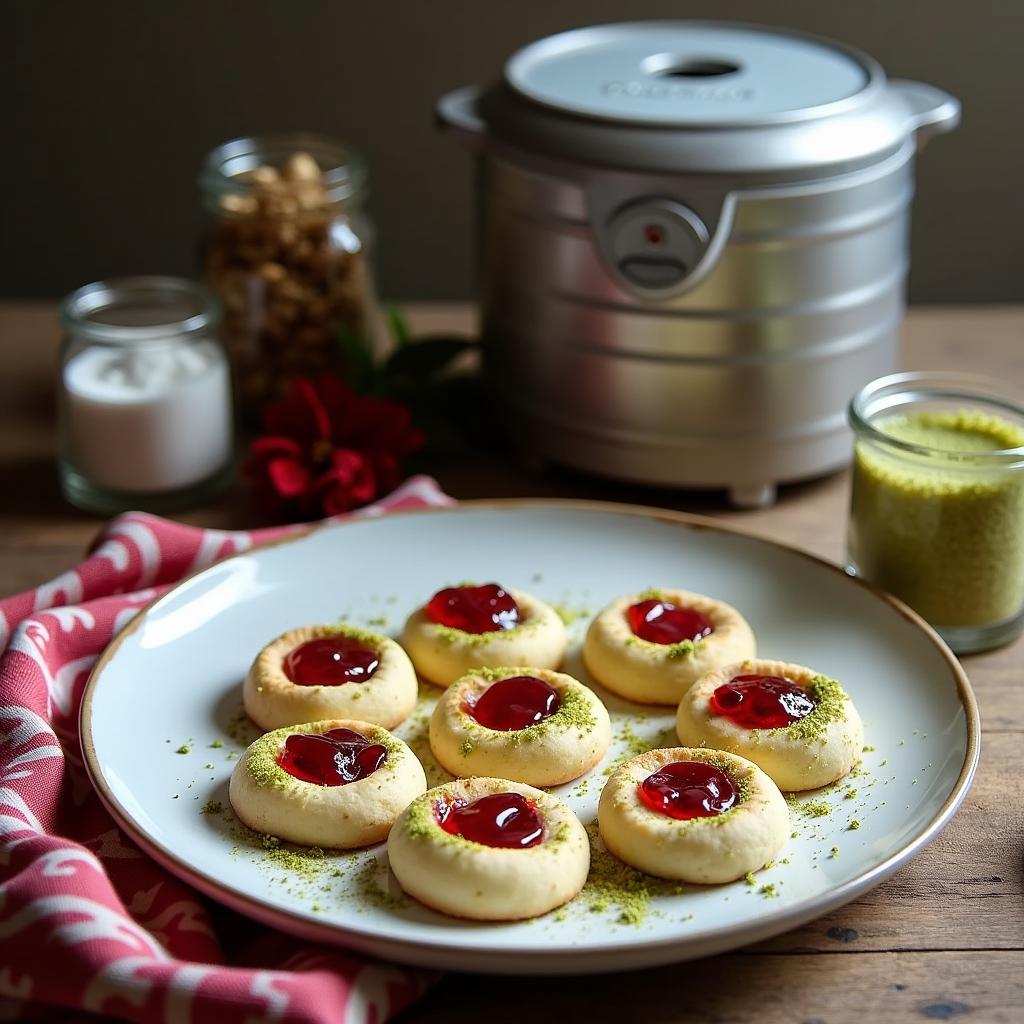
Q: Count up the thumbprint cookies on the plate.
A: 8